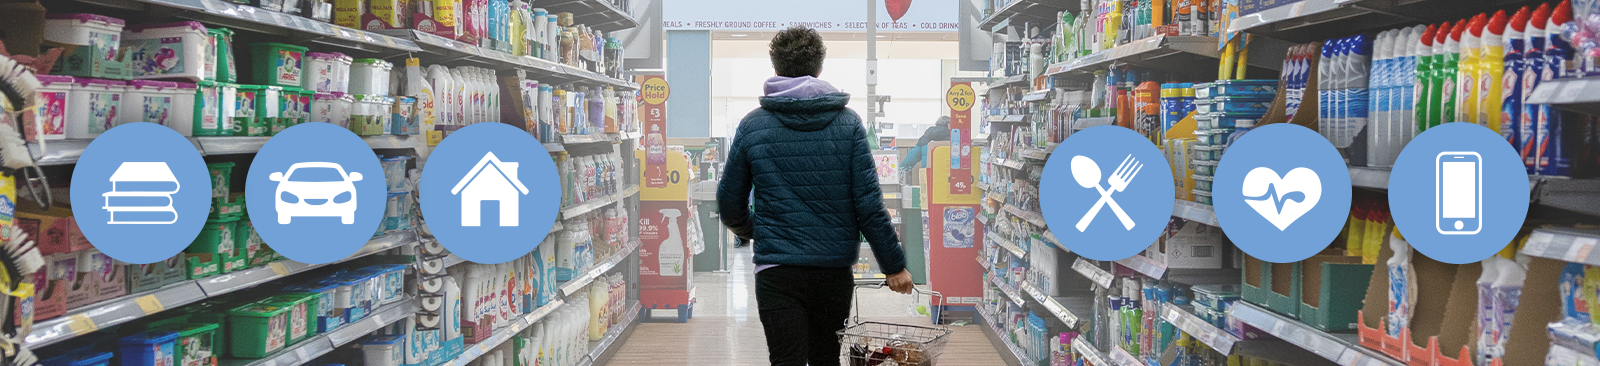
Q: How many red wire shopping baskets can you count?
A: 0